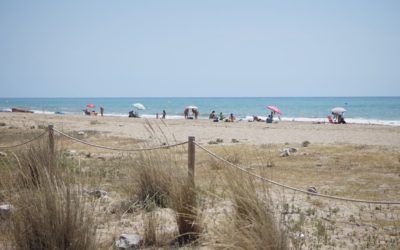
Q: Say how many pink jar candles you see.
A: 0